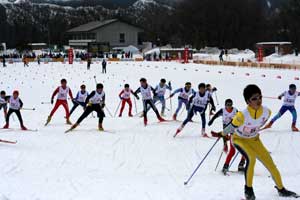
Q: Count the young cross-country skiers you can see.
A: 14